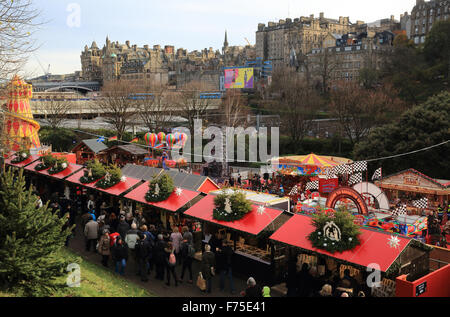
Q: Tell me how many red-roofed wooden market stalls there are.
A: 6